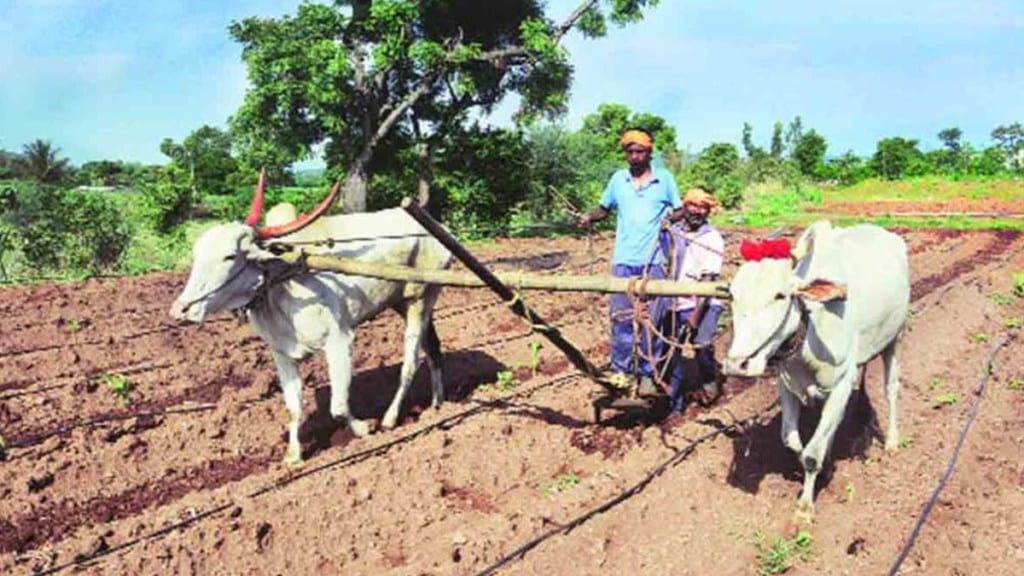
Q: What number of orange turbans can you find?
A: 2